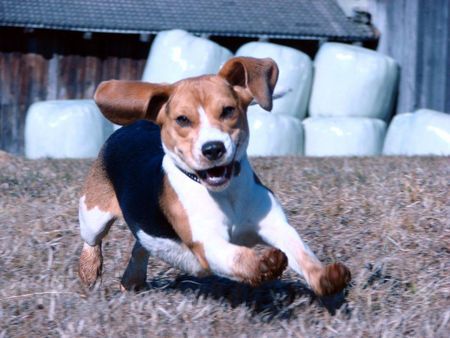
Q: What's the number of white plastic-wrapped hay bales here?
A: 7